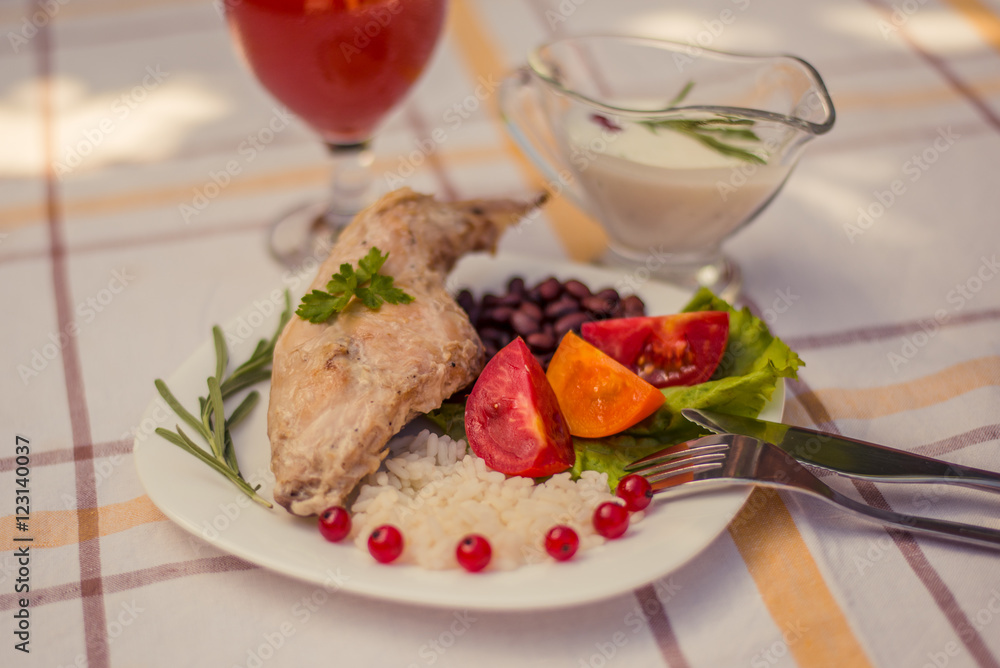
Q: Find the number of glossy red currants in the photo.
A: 6